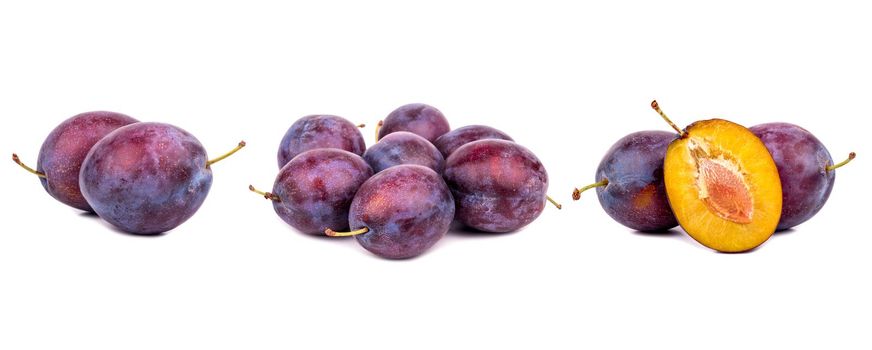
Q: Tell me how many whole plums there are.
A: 11